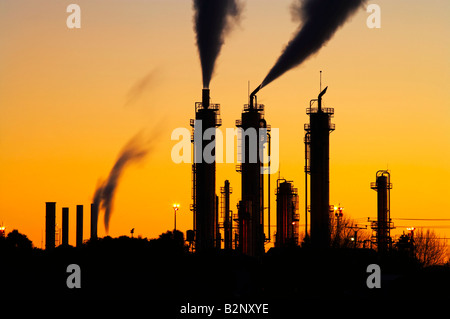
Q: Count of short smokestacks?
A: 4